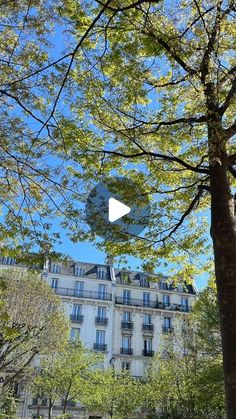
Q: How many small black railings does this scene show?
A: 8